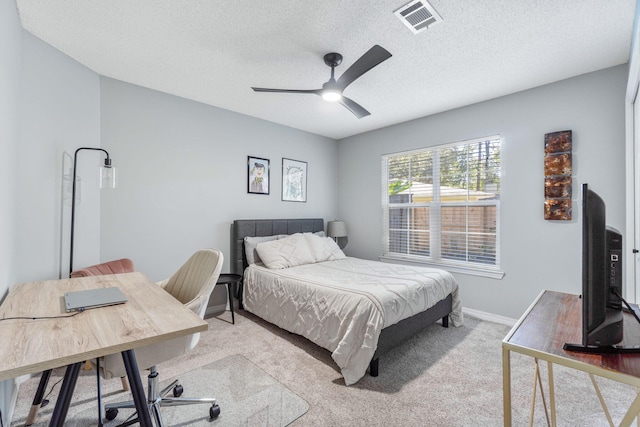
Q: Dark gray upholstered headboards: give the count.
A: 1